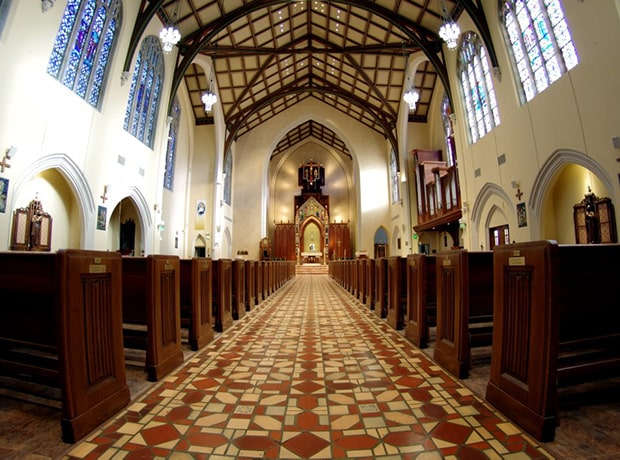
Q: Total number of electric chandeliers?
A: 4